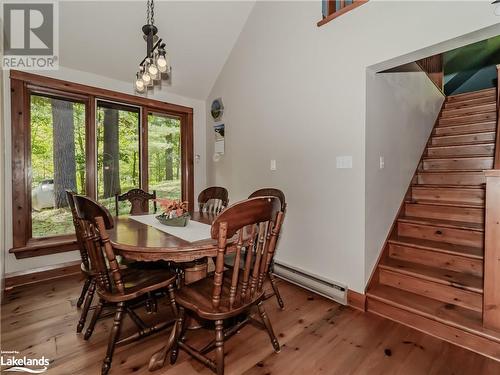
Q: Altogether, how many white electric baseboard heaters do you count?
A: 1